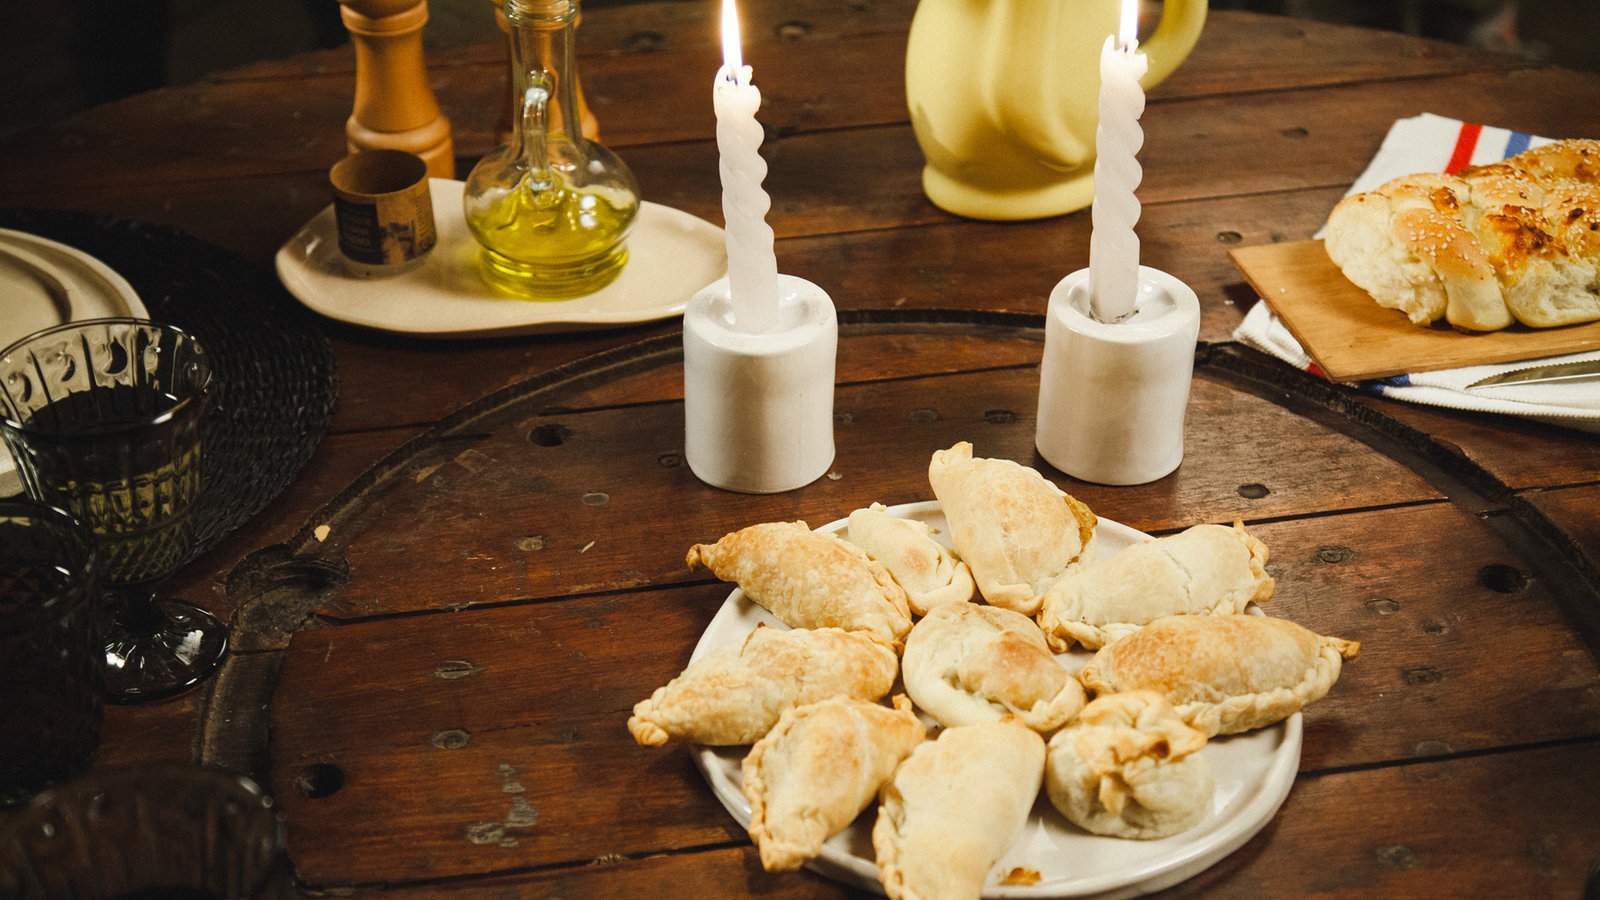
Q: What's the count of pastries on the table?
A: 10